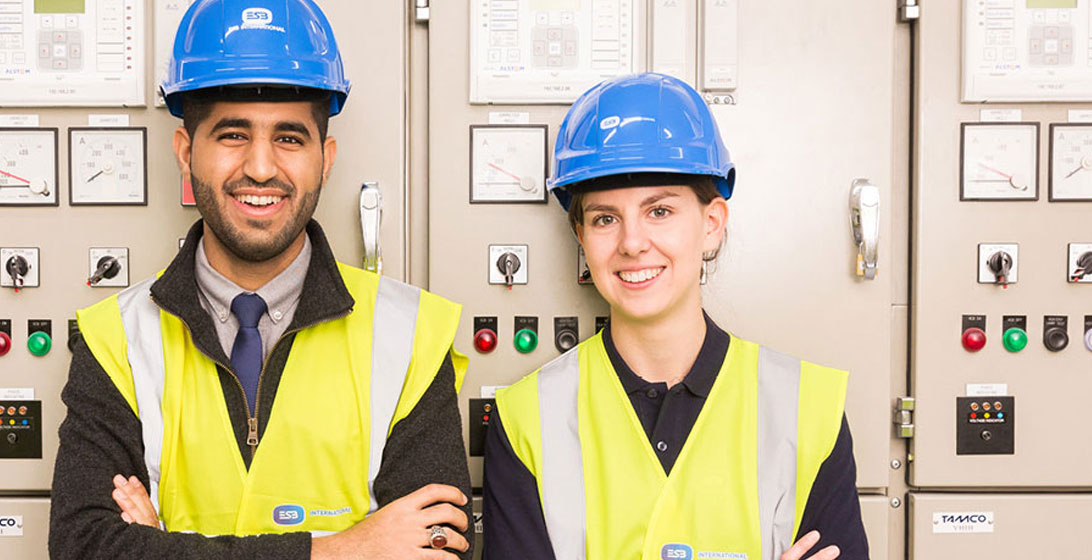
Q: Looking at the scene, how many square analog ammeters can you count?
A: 5